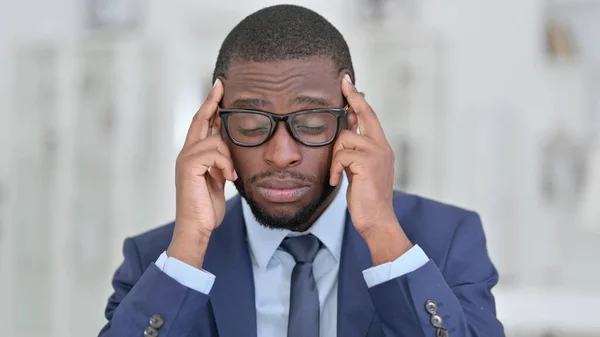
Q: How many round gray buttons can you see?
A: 5